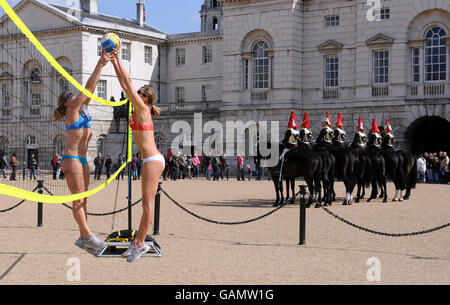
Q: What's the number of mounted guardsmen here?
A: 7